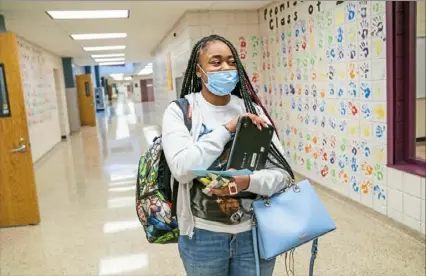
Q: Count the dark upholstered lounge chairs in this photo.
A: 0